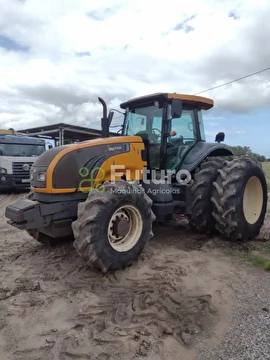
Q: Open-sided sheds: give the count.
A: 1